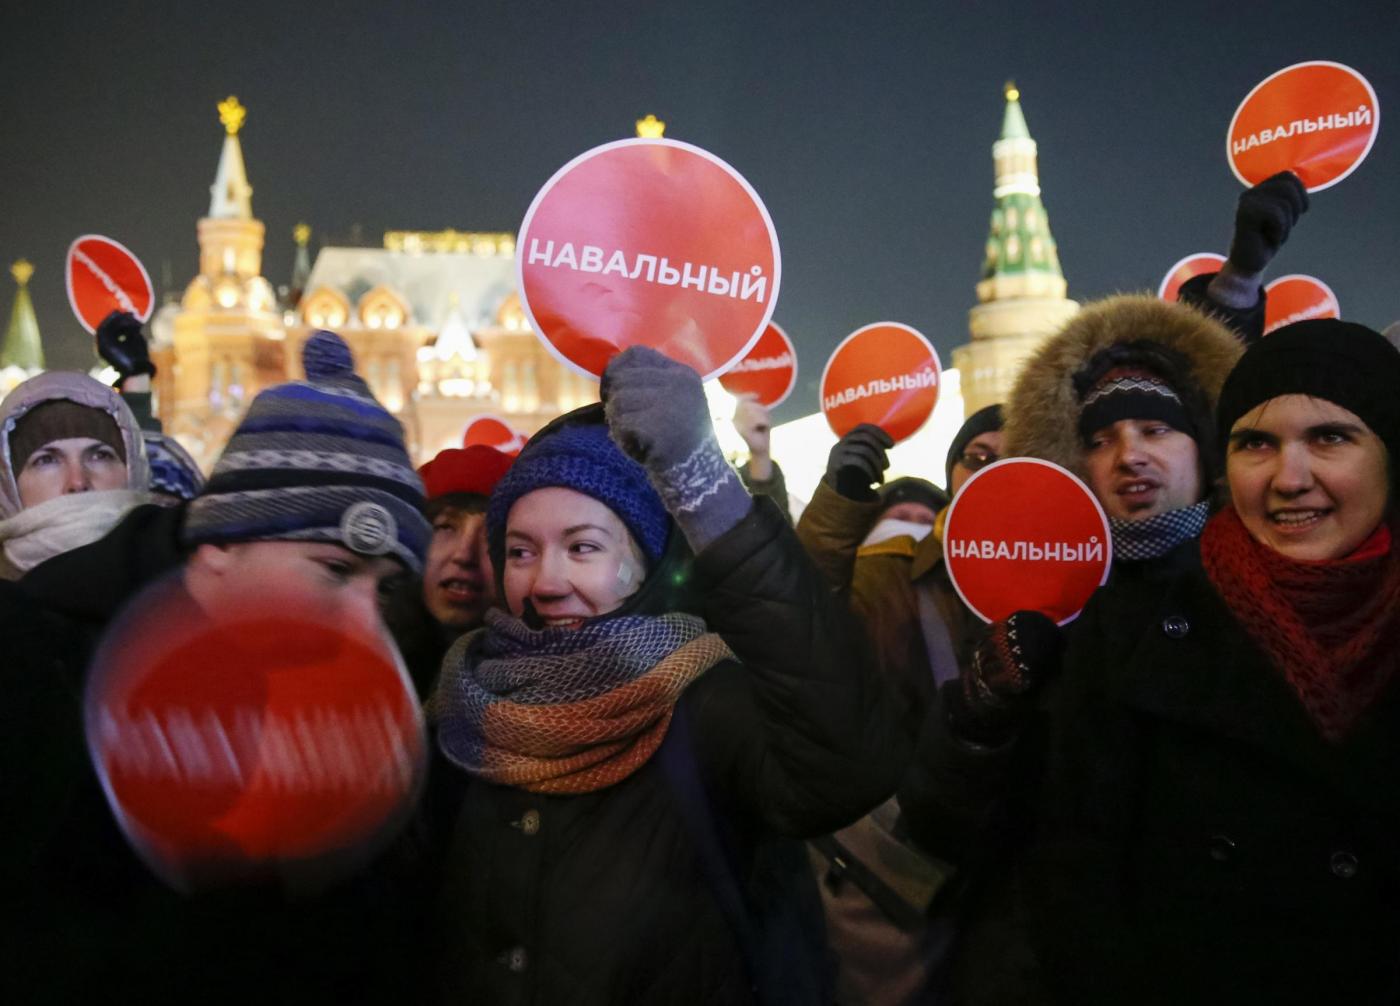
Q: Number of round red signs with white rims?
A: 10